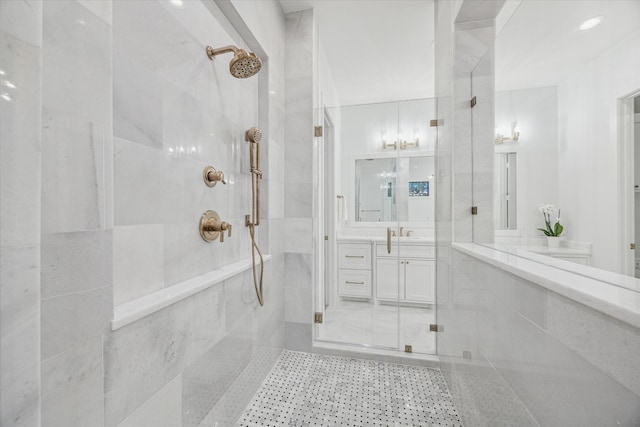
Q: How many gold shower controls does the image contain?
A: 2